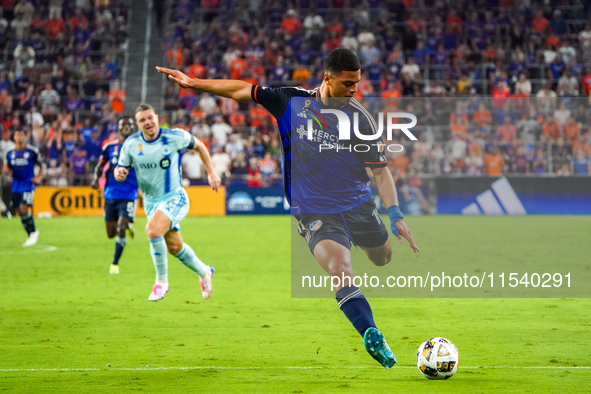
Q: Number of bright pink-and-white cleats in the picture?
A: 2